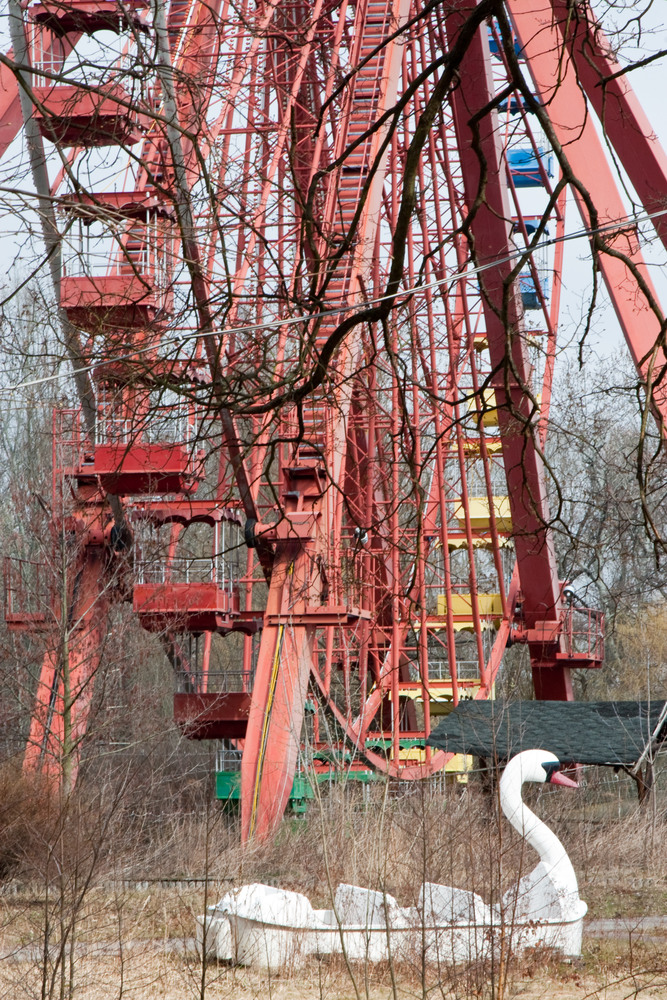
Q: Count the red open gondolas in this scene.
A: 5